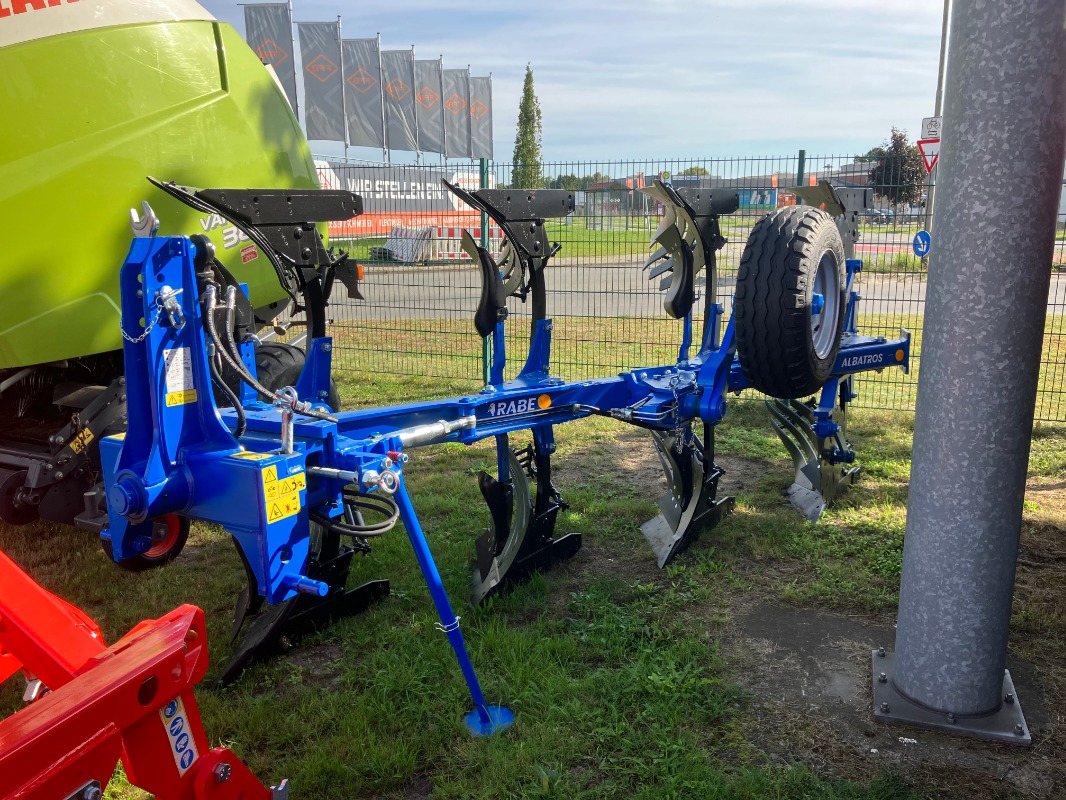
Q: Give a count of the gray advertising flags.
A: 7